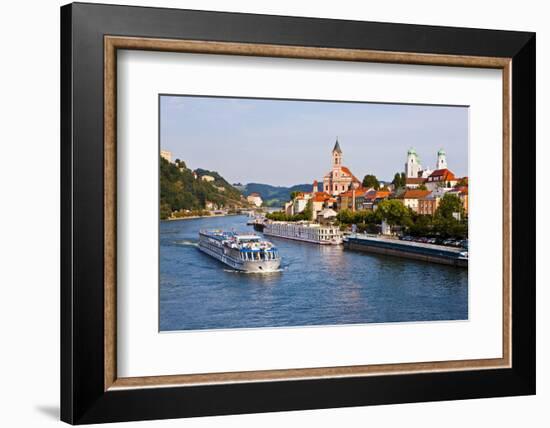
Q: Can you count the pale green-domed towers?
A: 2